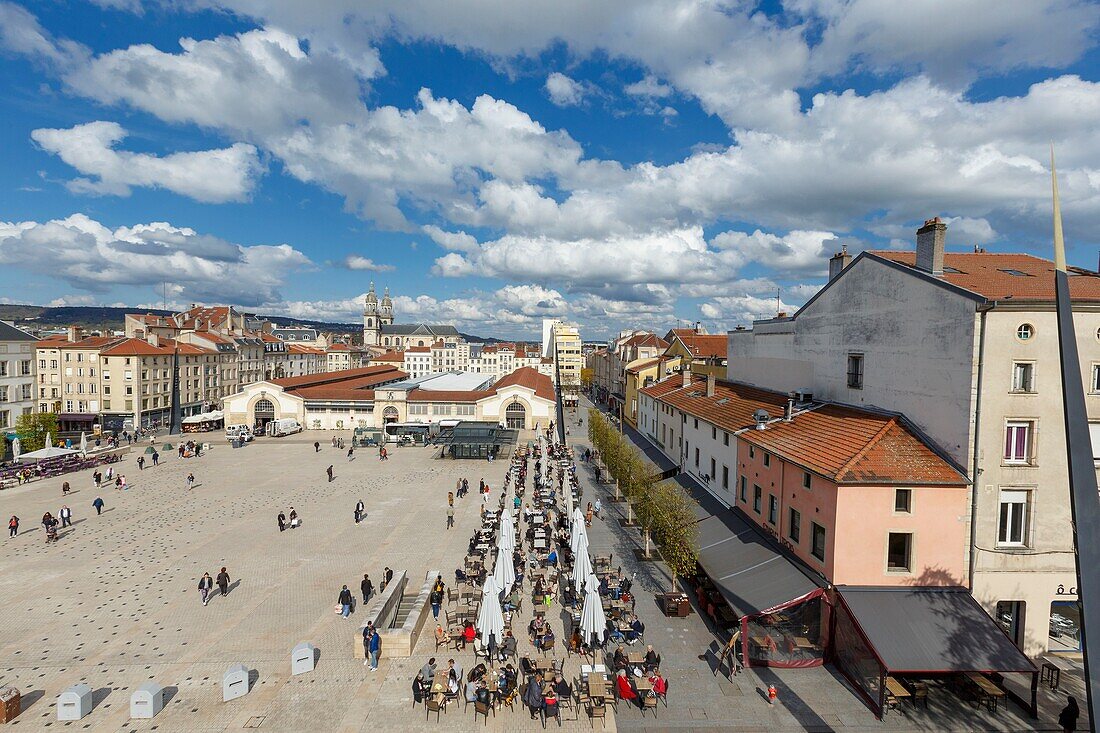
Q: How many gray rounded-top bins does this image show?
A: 4